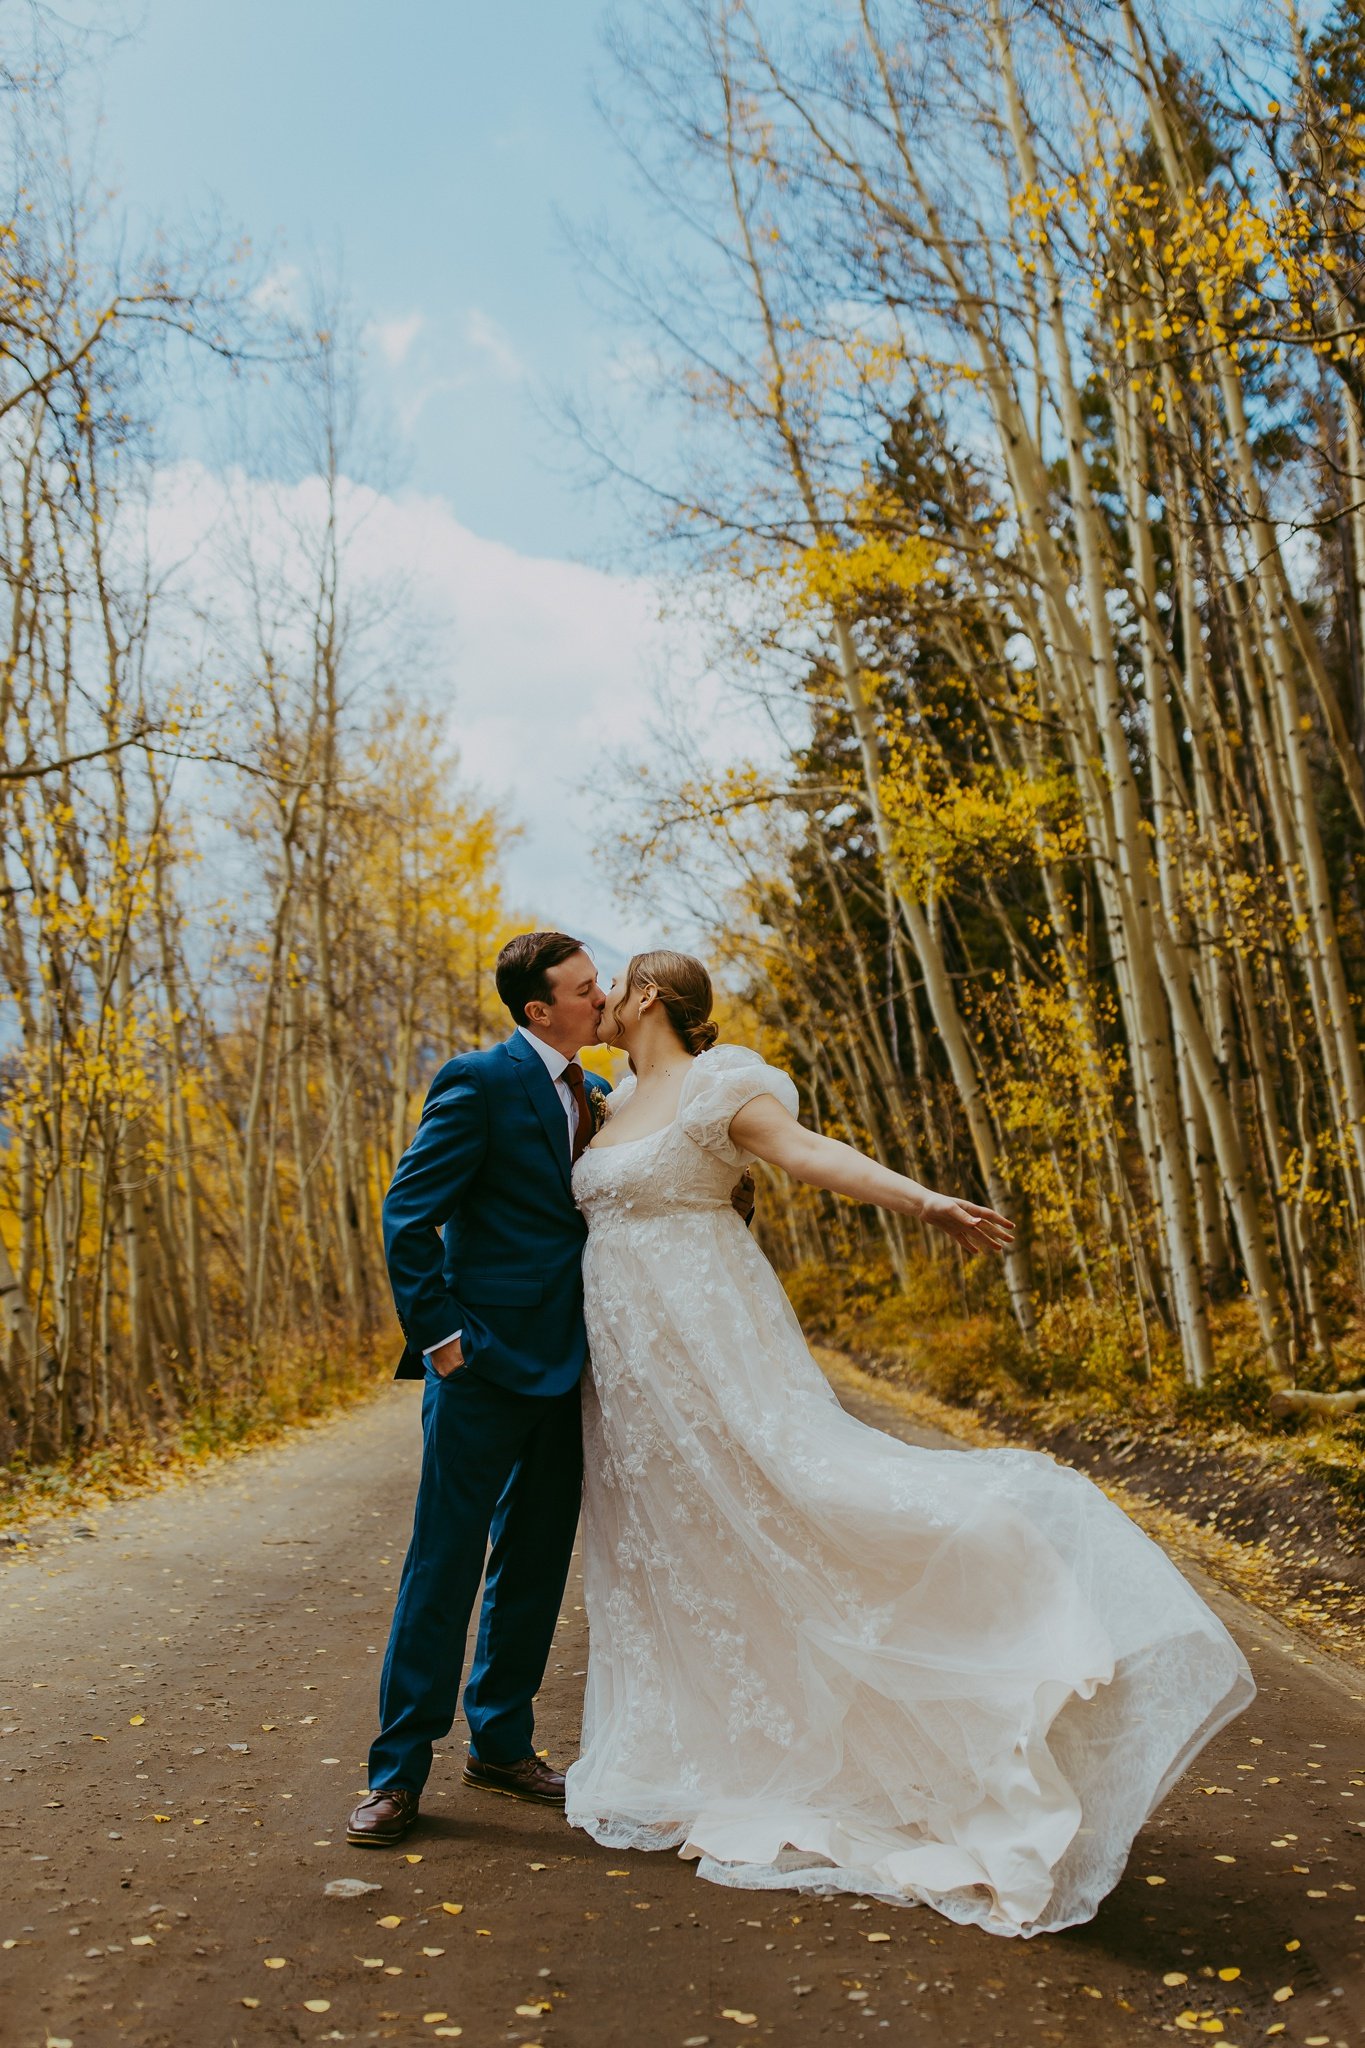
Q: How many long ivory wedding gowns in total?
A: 1